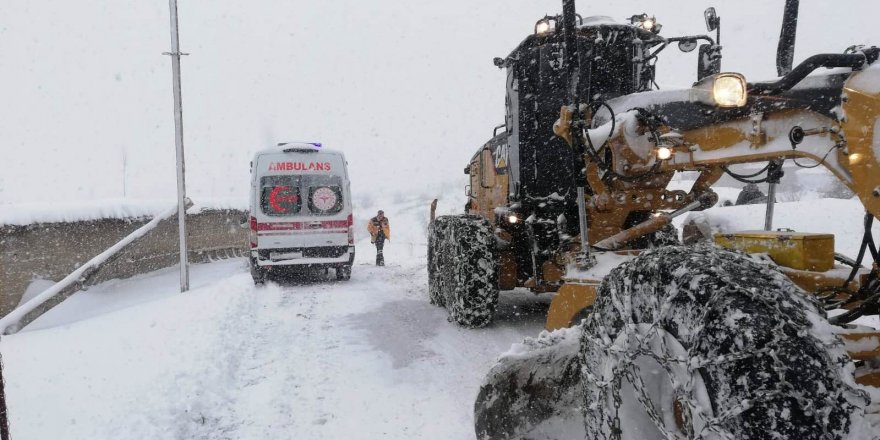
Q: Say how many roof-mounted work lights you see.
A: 2